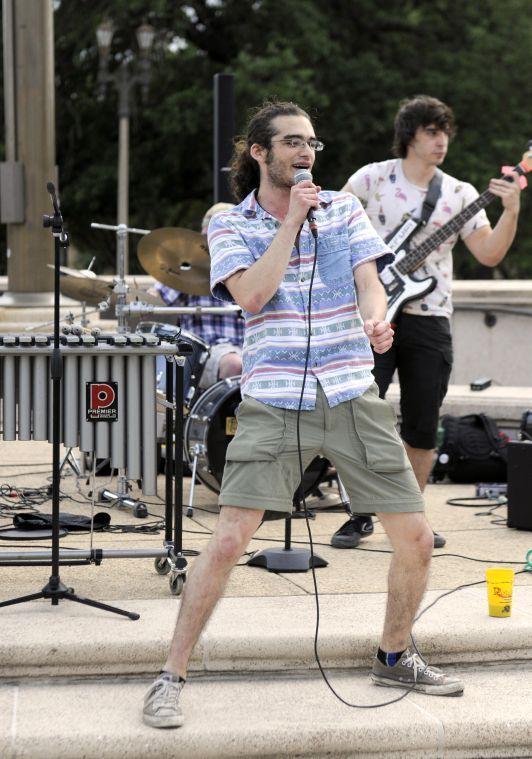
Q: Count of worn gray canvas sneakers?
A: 2